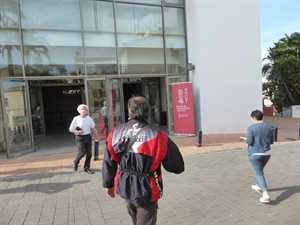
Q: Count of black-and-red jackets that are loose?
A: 1